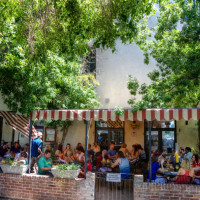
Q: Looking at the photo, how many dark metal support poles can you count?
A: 3